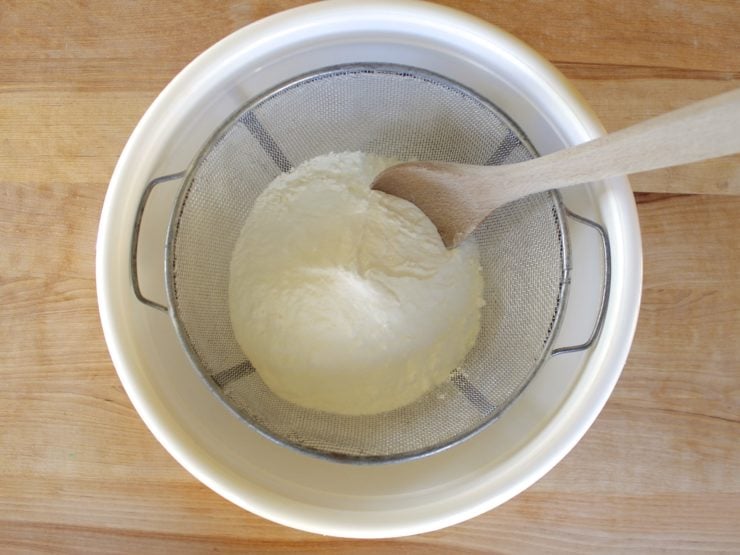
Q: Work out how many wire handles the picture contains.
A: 2